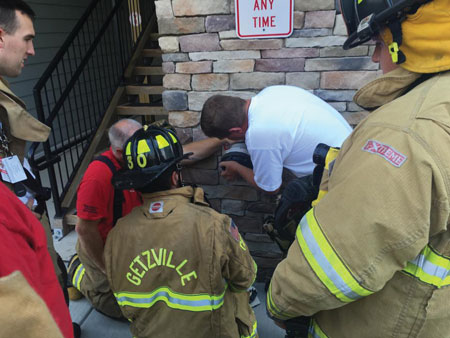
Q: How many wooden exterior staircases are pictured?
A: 1